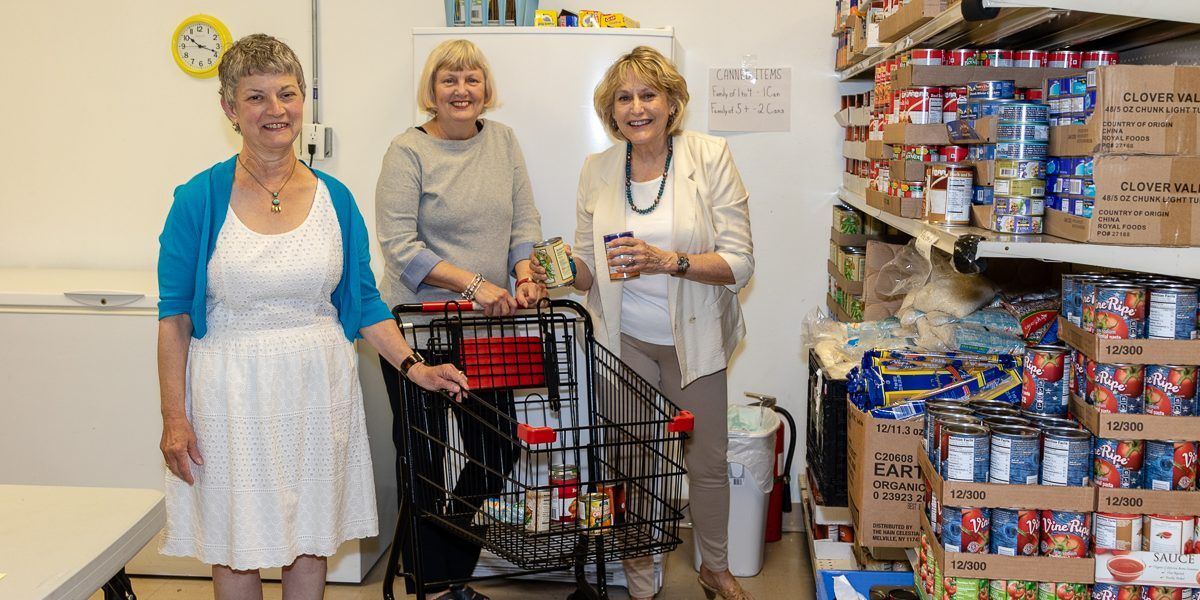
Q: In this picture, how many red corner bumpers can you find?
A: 2